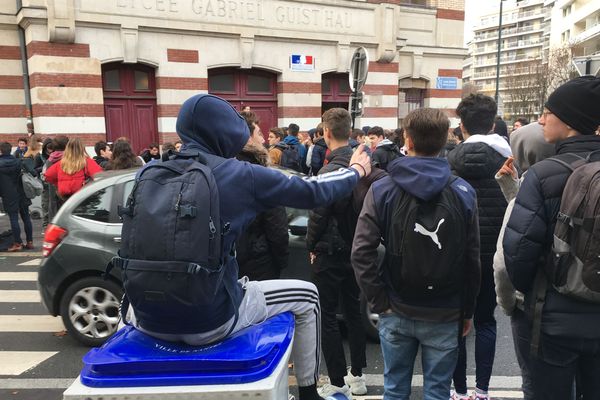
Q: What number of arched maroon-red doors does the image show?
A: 3